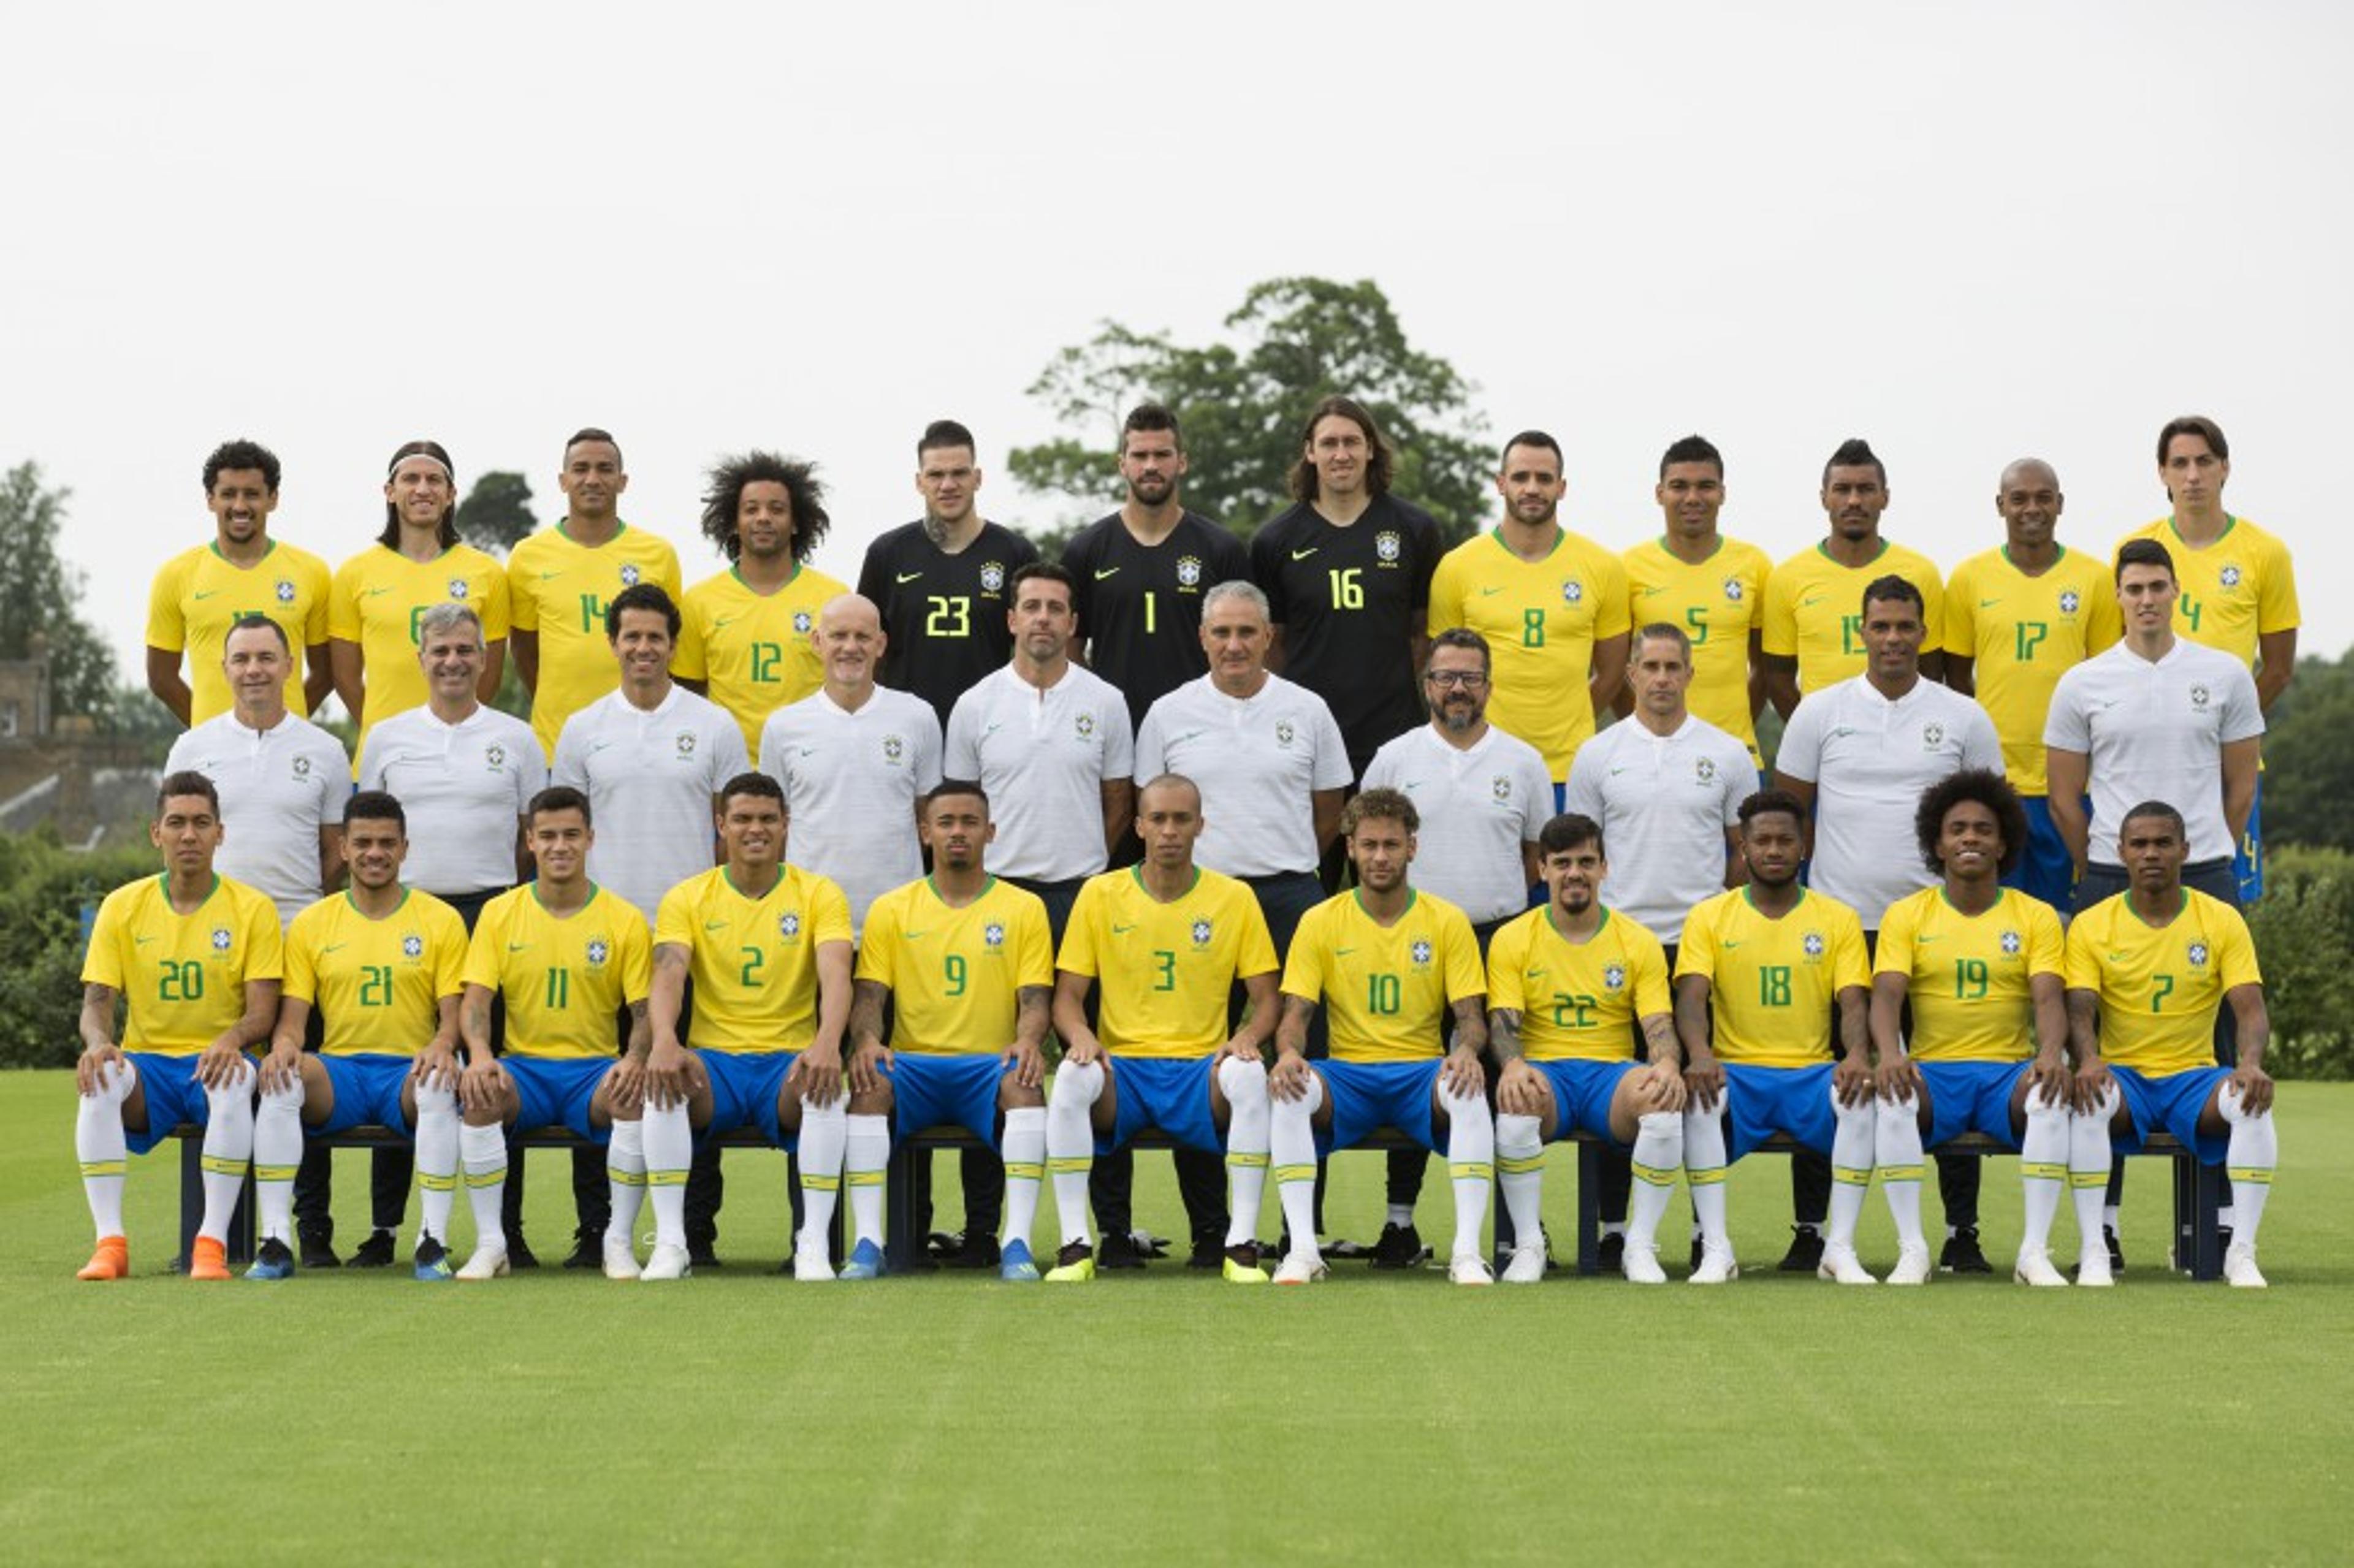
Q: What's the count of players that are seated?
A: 11